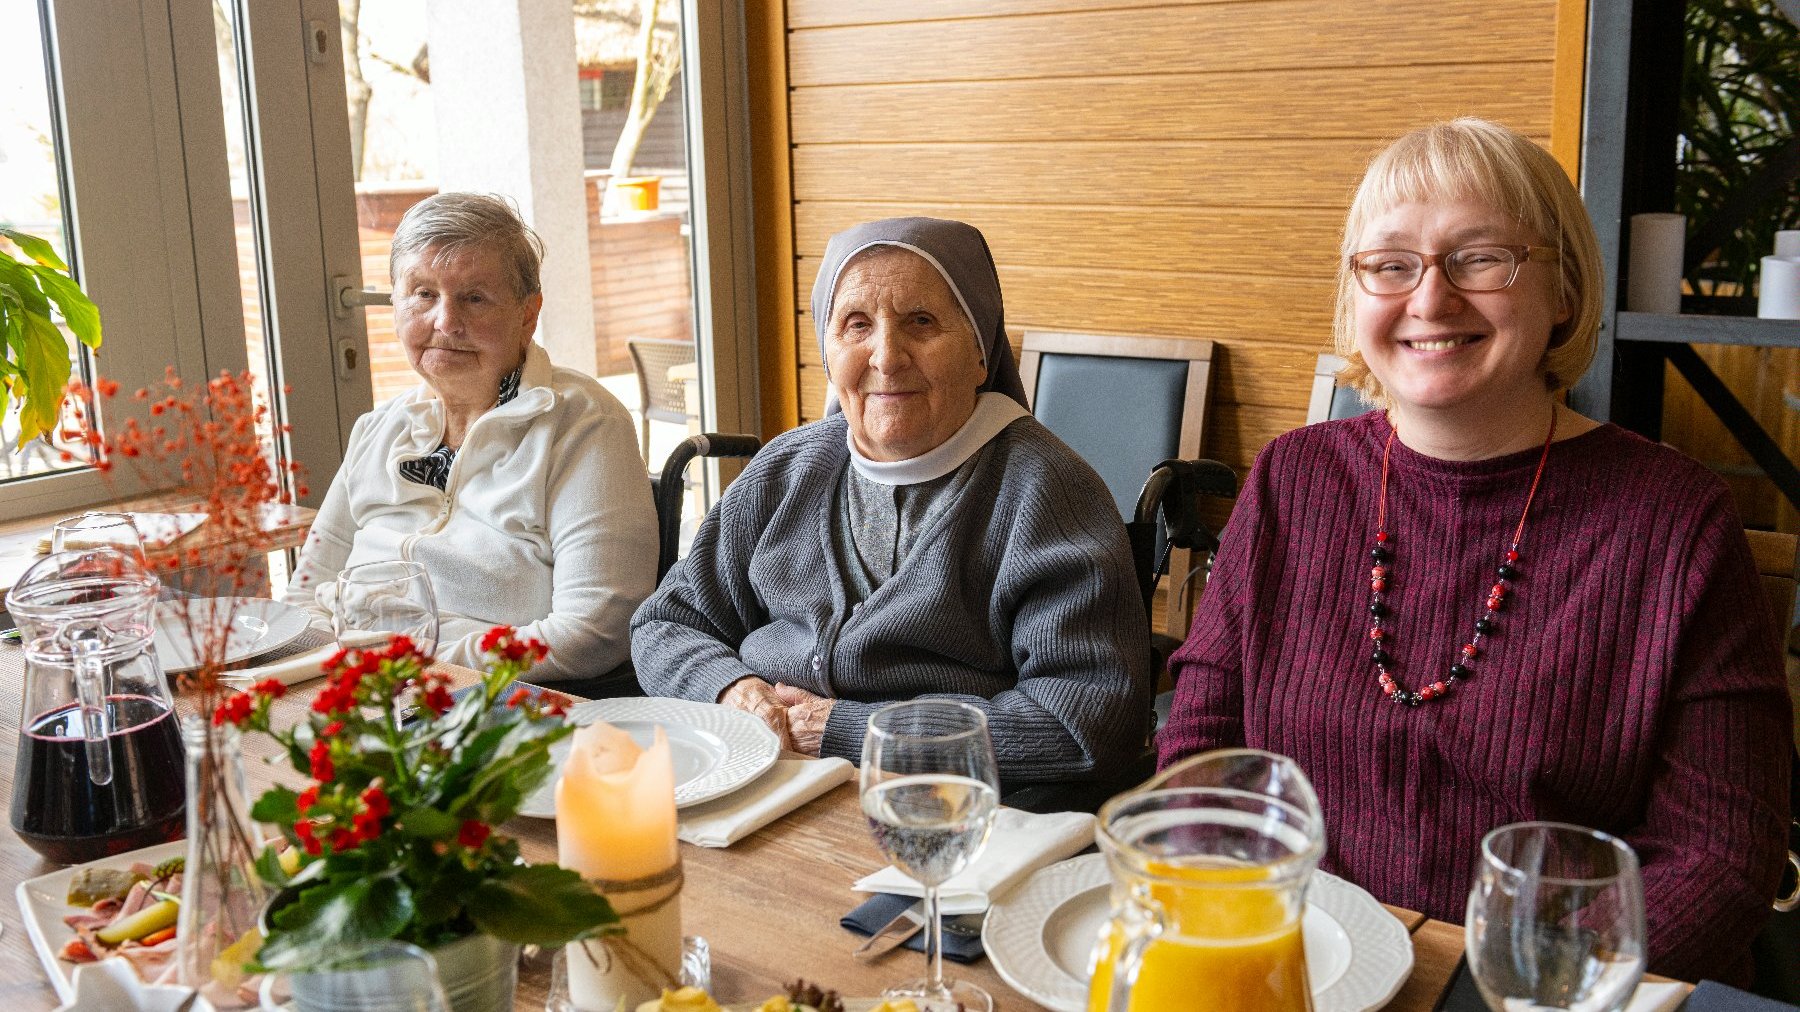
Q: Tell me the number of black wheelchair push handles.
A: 2